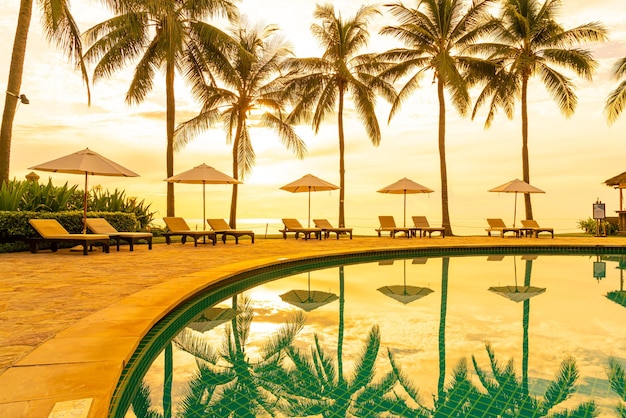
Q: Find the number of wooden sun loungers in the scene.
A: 10